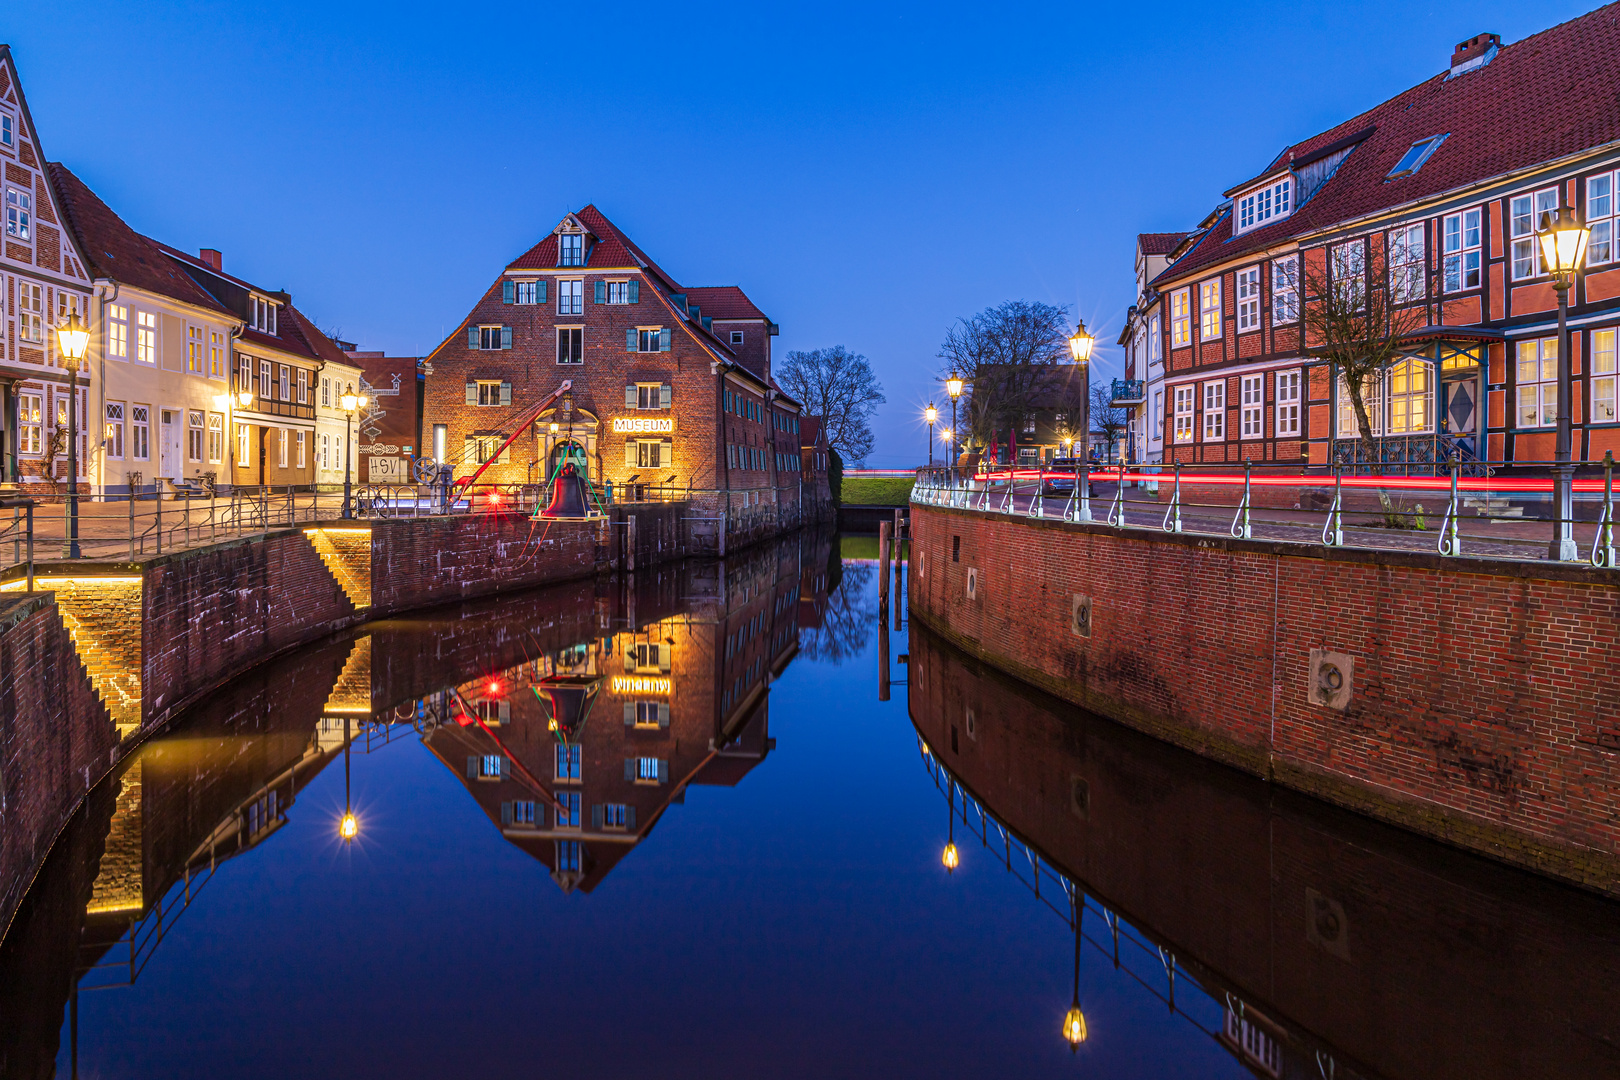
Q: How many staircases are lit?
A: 2